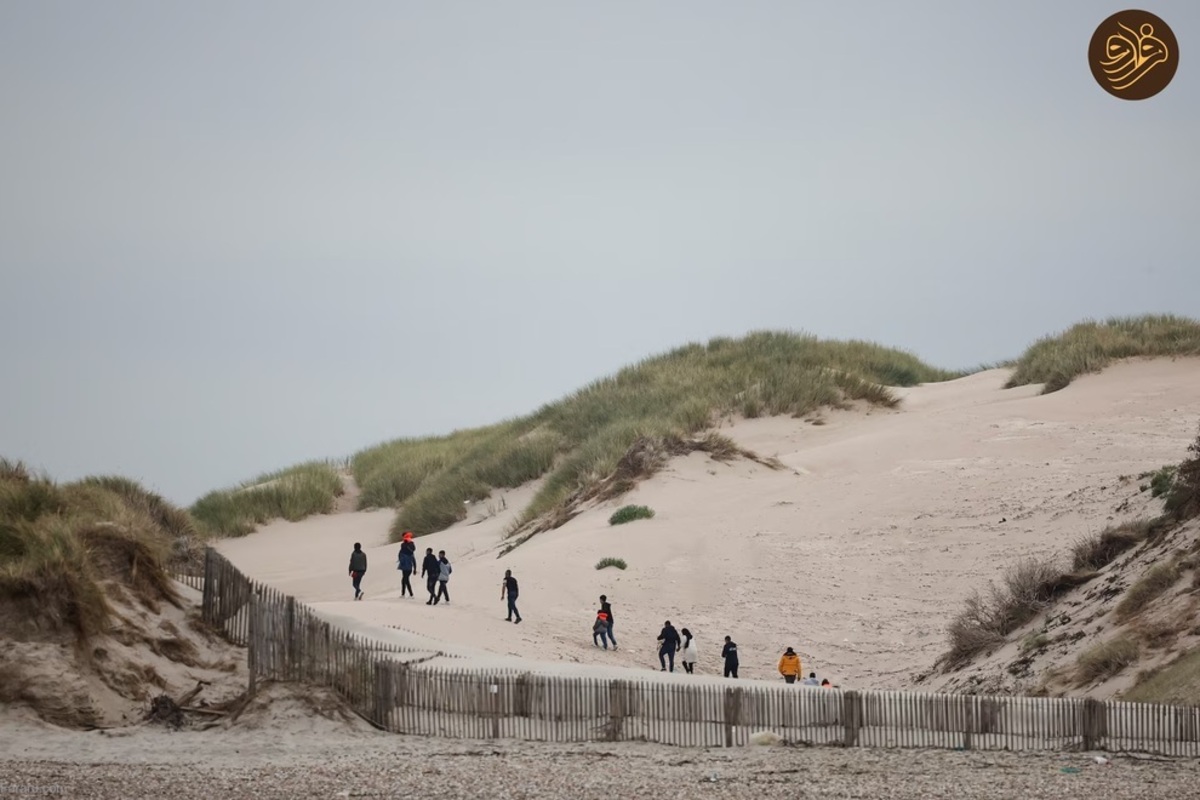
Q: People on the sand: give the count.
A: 13